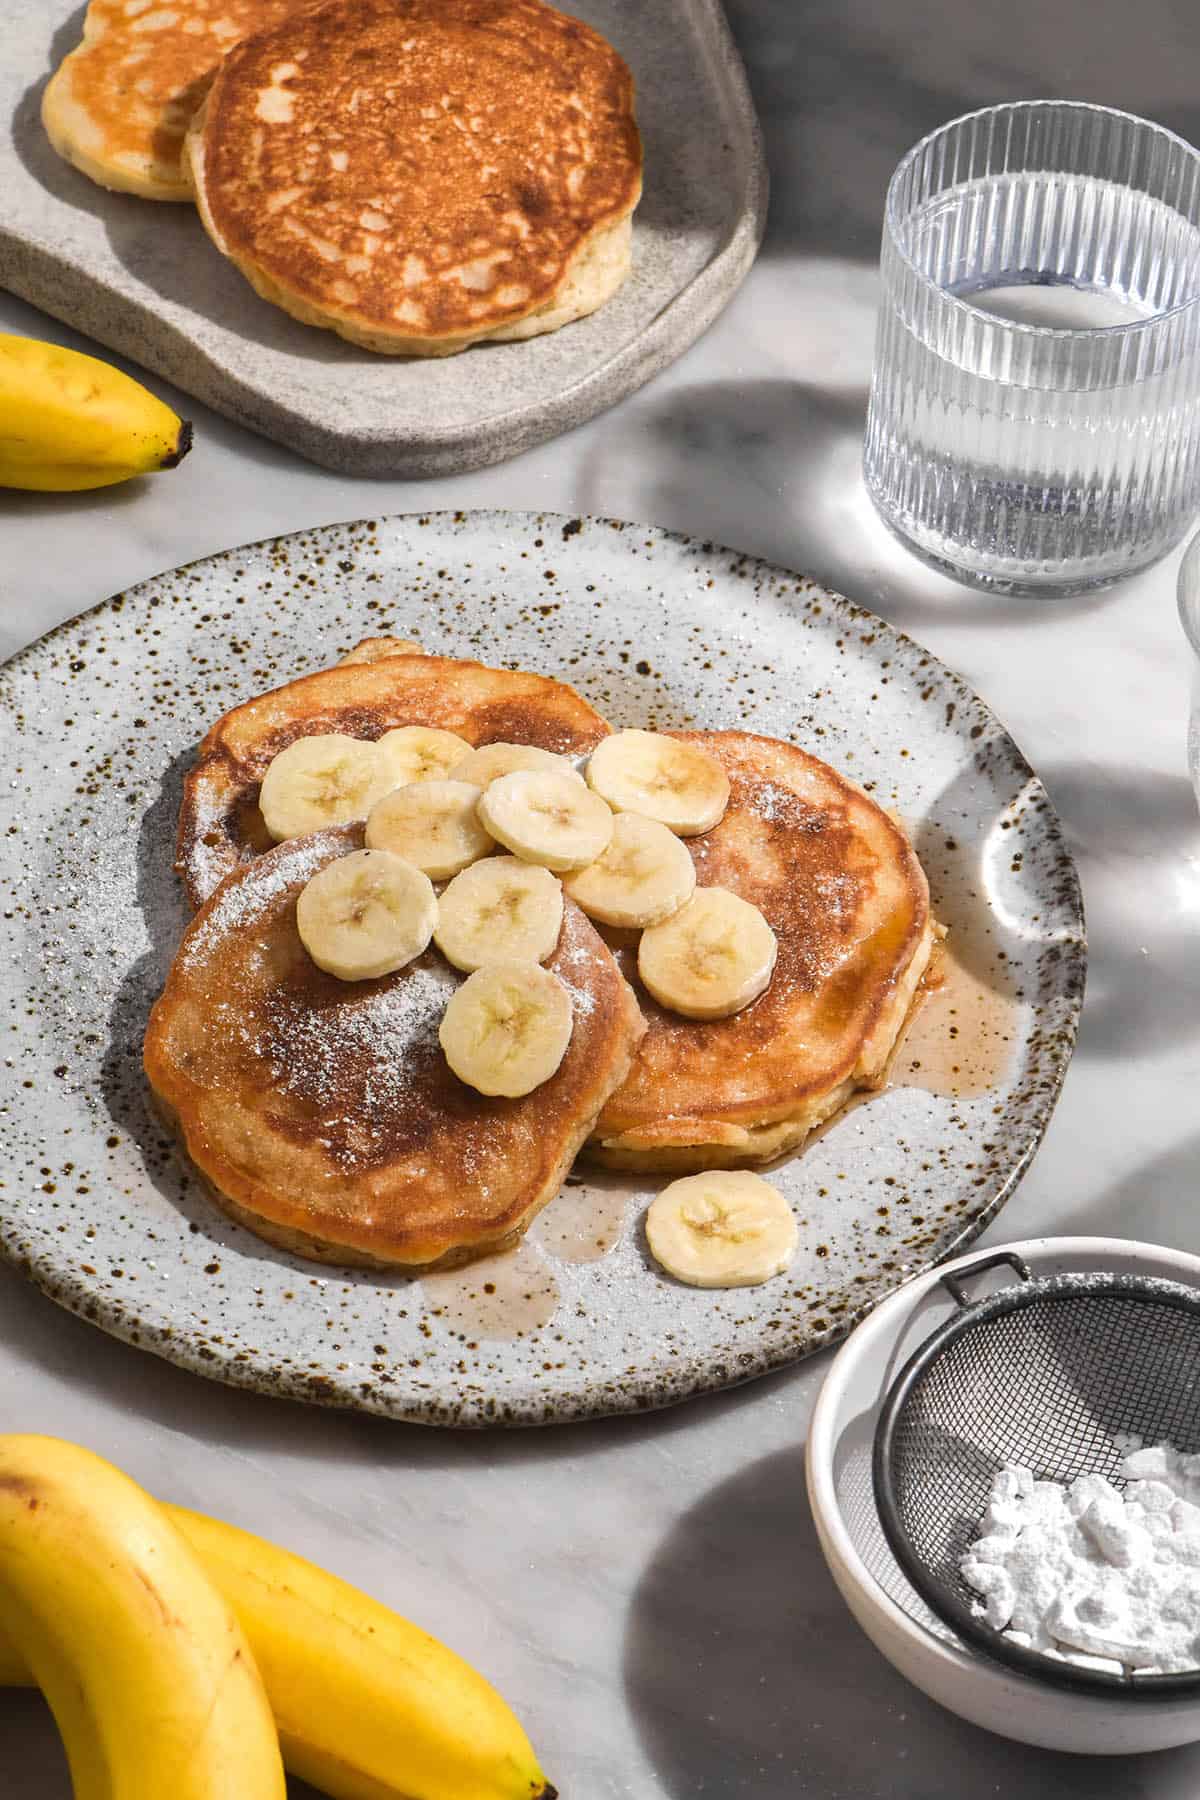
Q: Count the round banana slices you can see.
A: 12